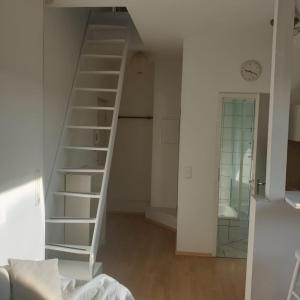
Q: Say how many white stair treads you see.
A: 12